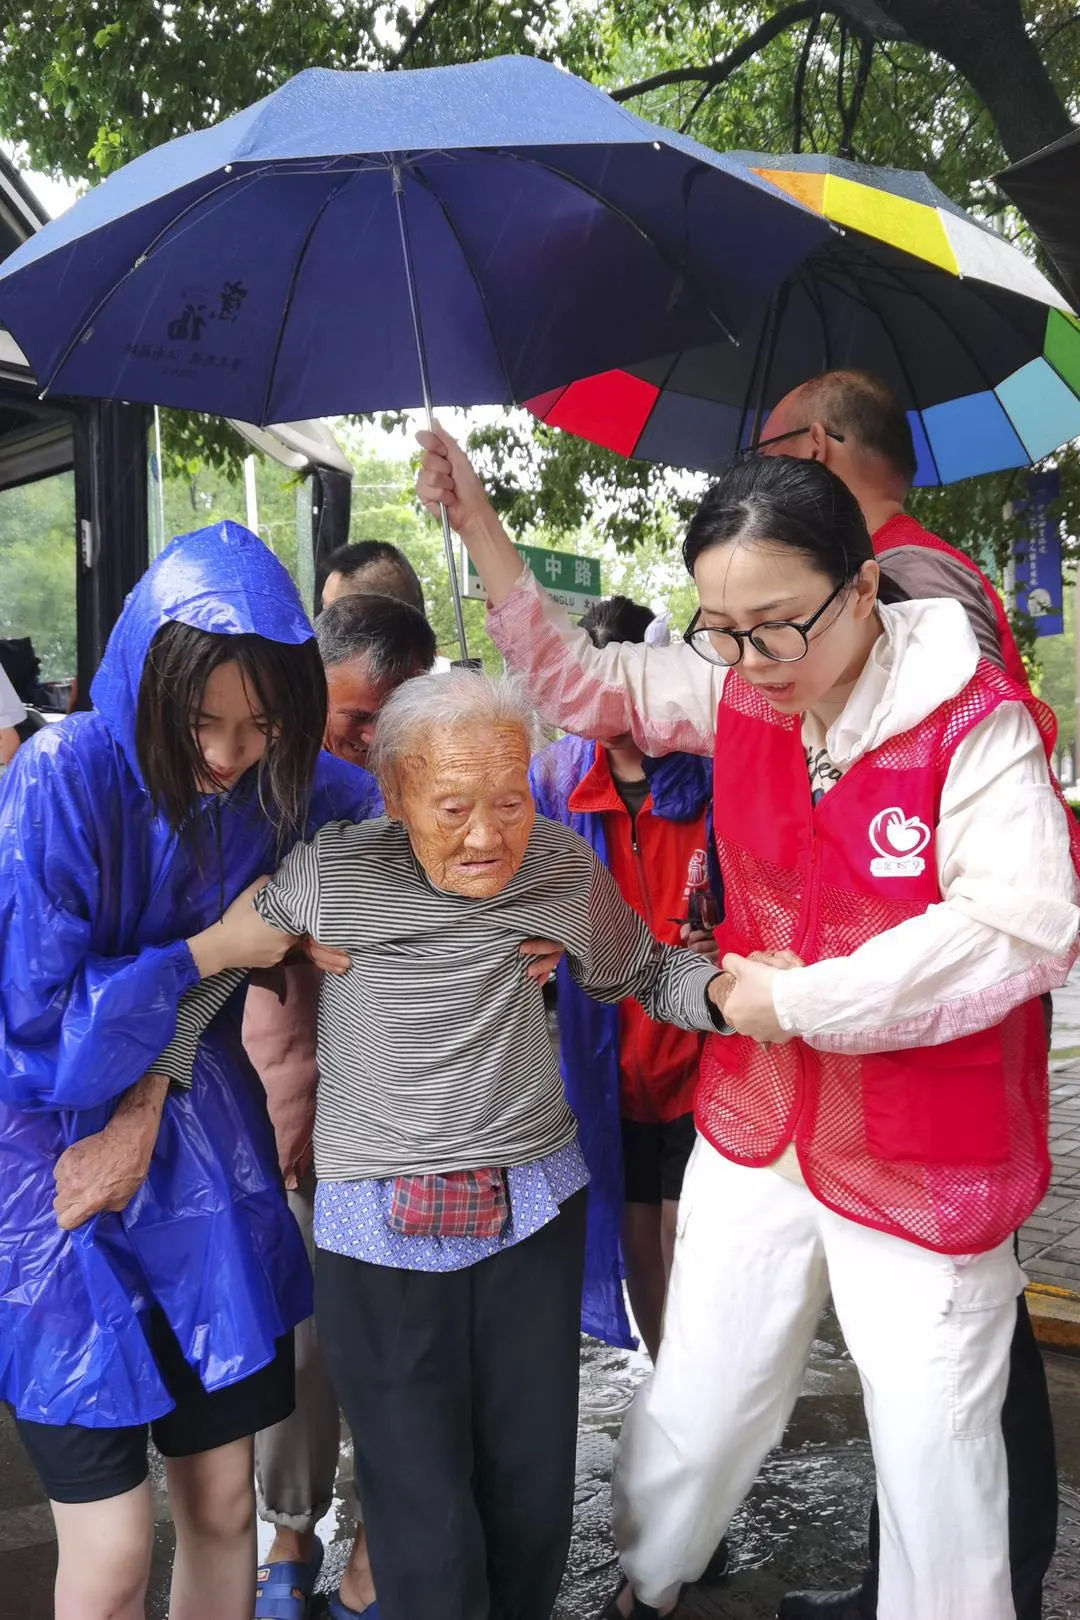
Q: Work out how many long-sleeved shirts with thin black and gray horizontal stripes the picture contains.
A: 1